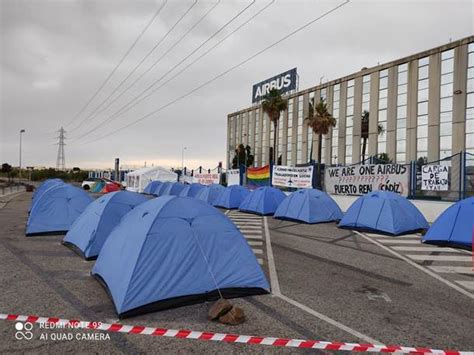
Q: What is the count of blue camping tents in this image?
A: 14